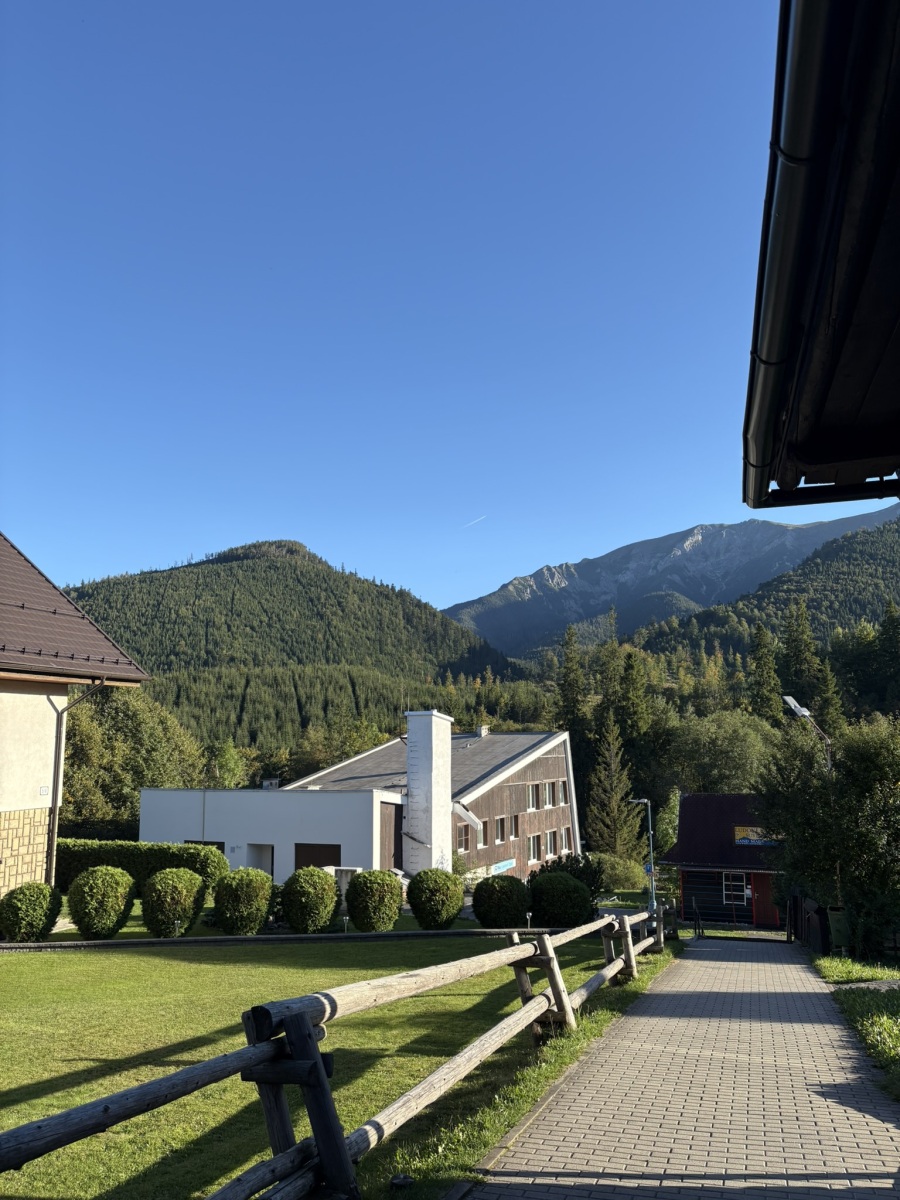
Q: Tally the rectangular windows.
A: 11